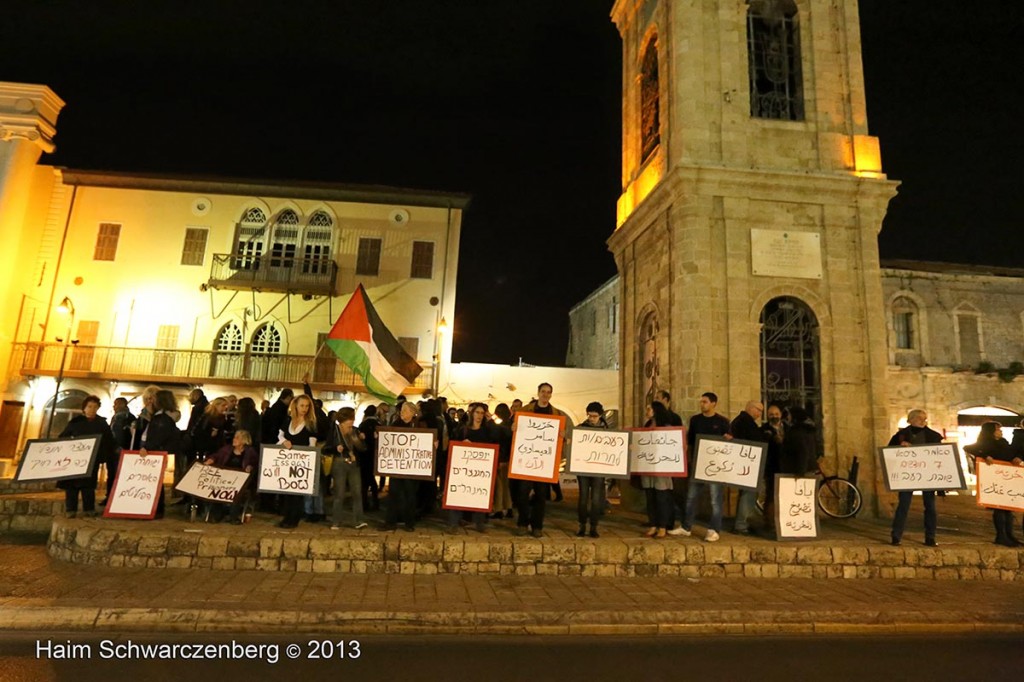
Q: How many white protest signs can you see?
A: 13